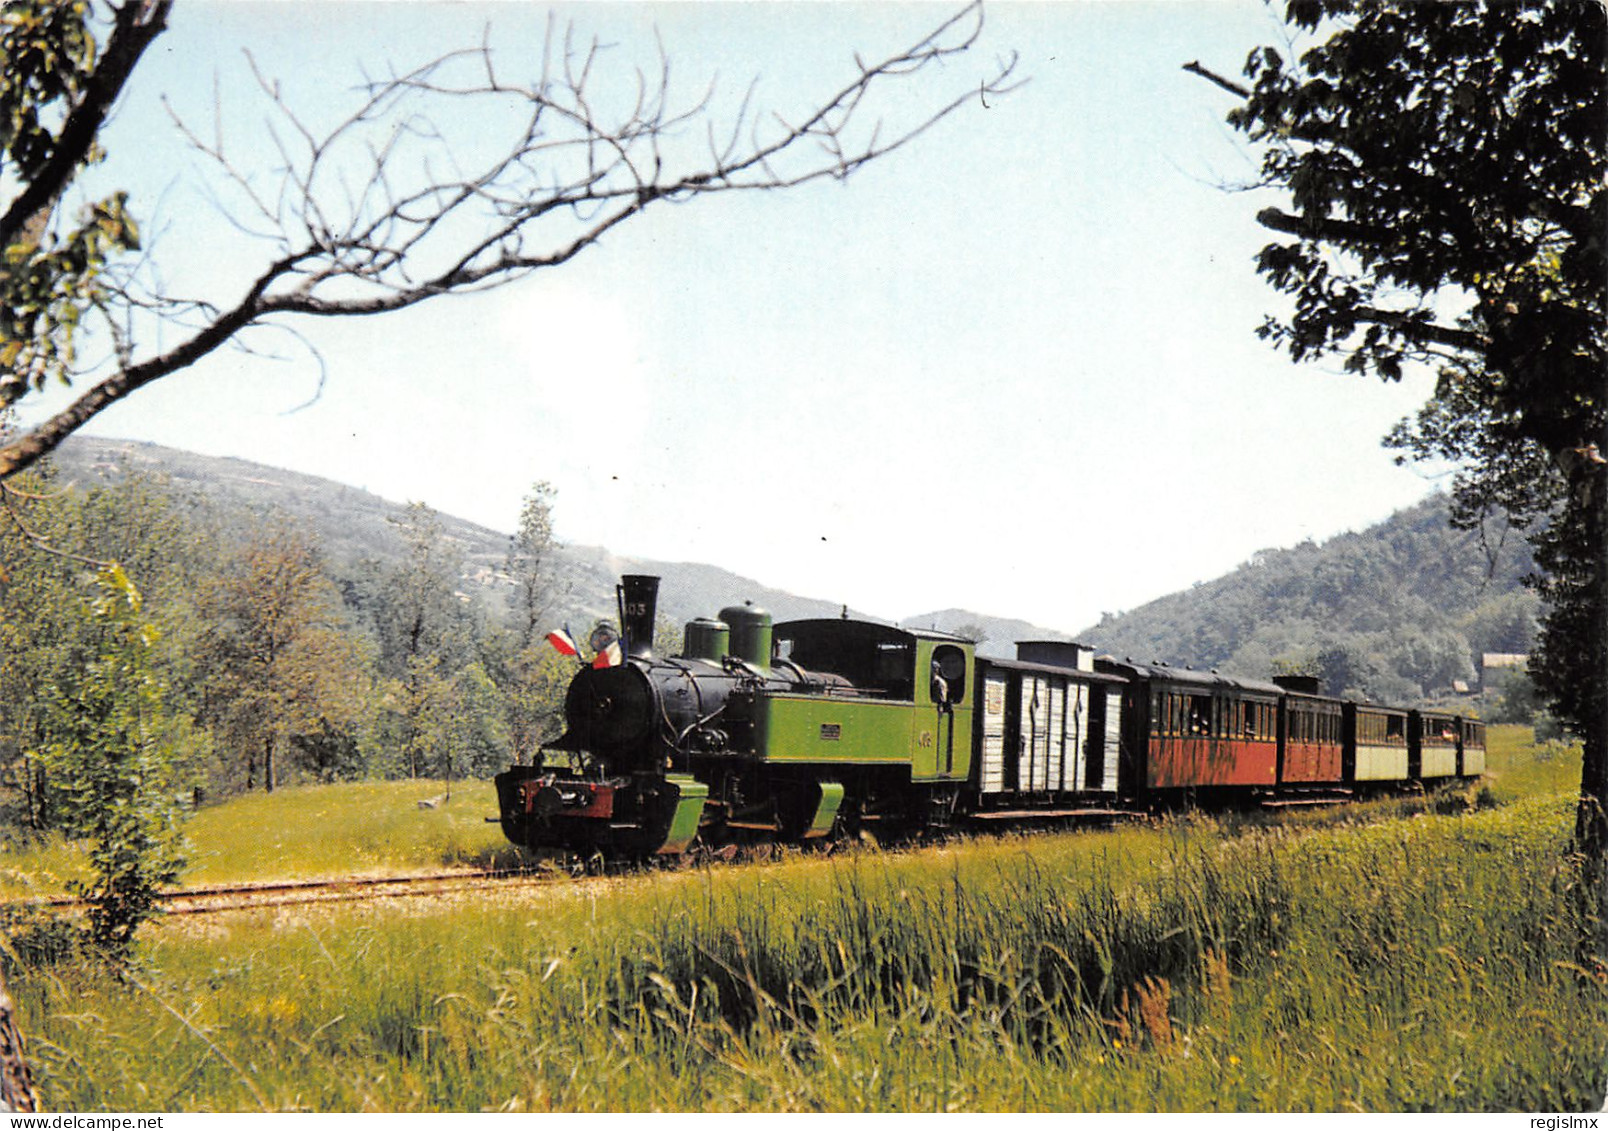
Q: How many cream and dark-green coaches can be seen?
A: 3